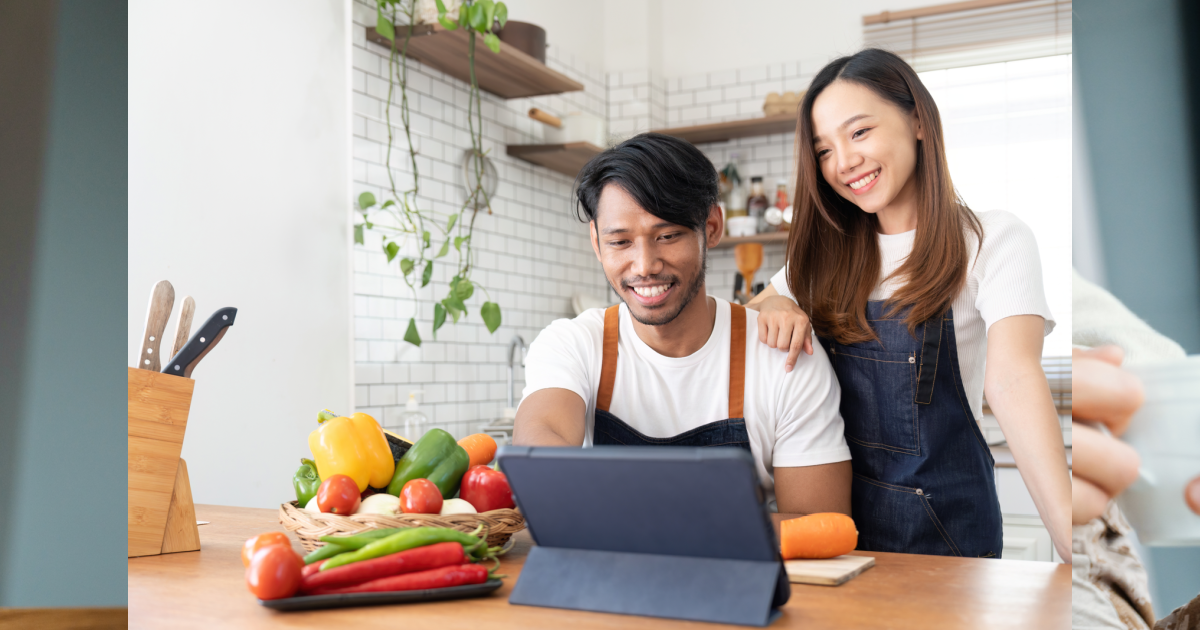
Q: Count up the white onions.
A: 3